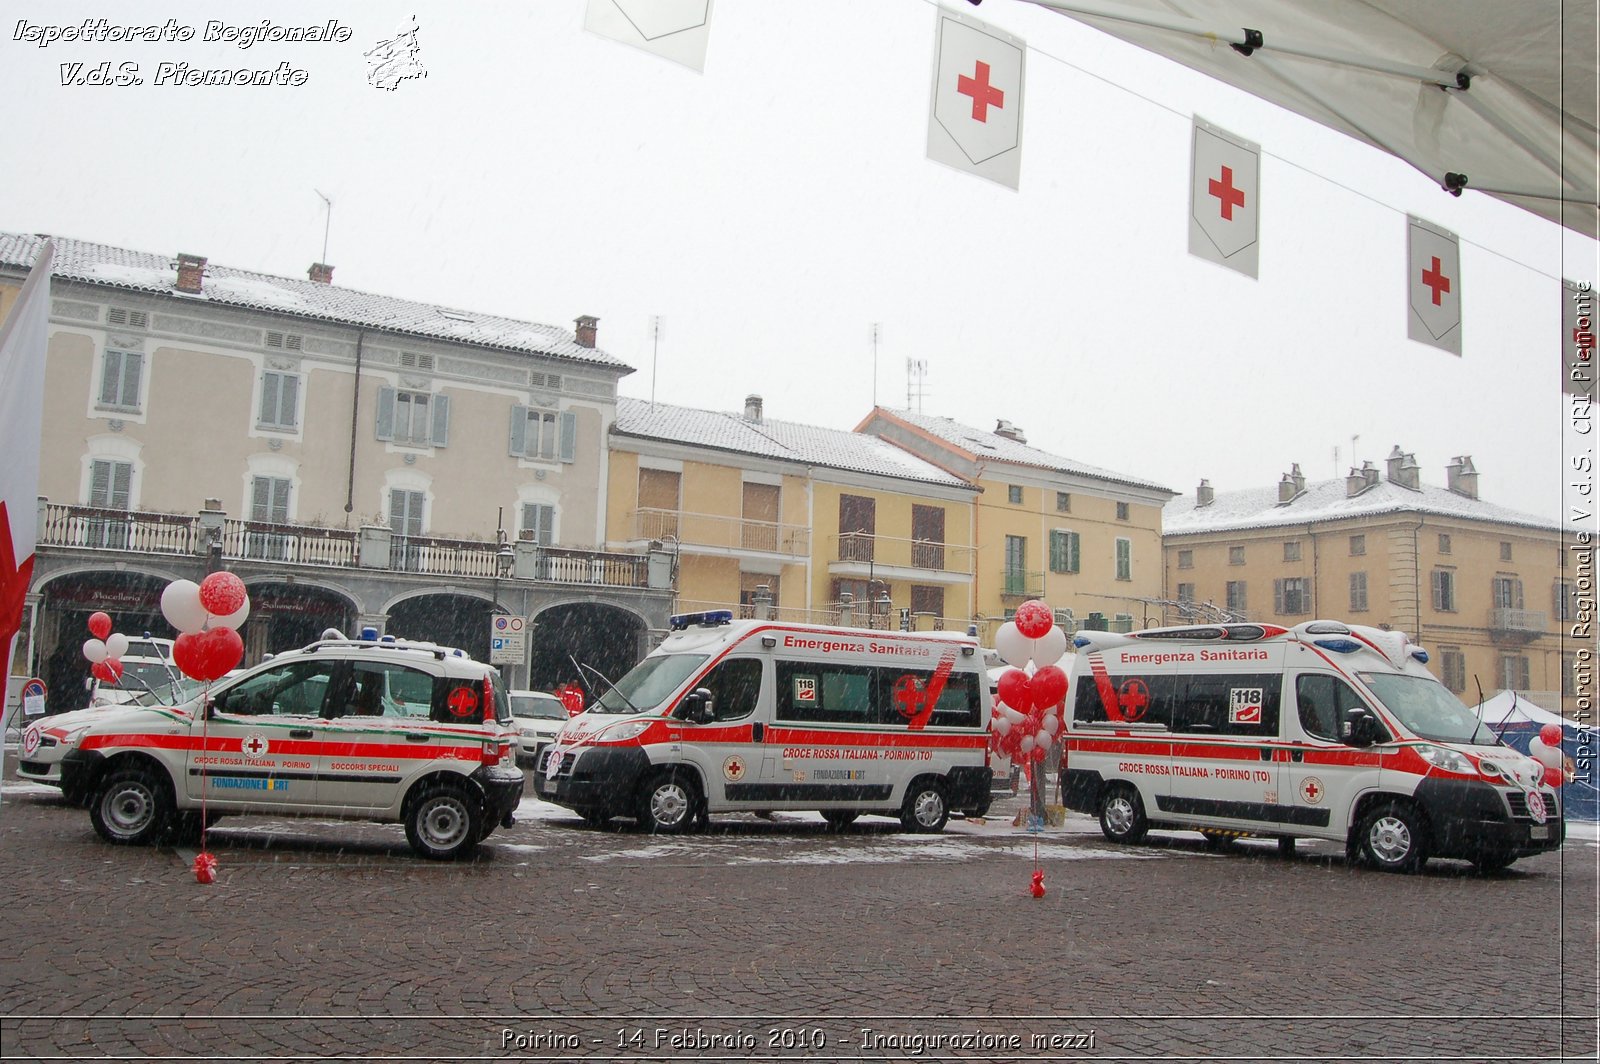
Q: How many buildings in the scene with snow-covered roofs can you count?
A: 4